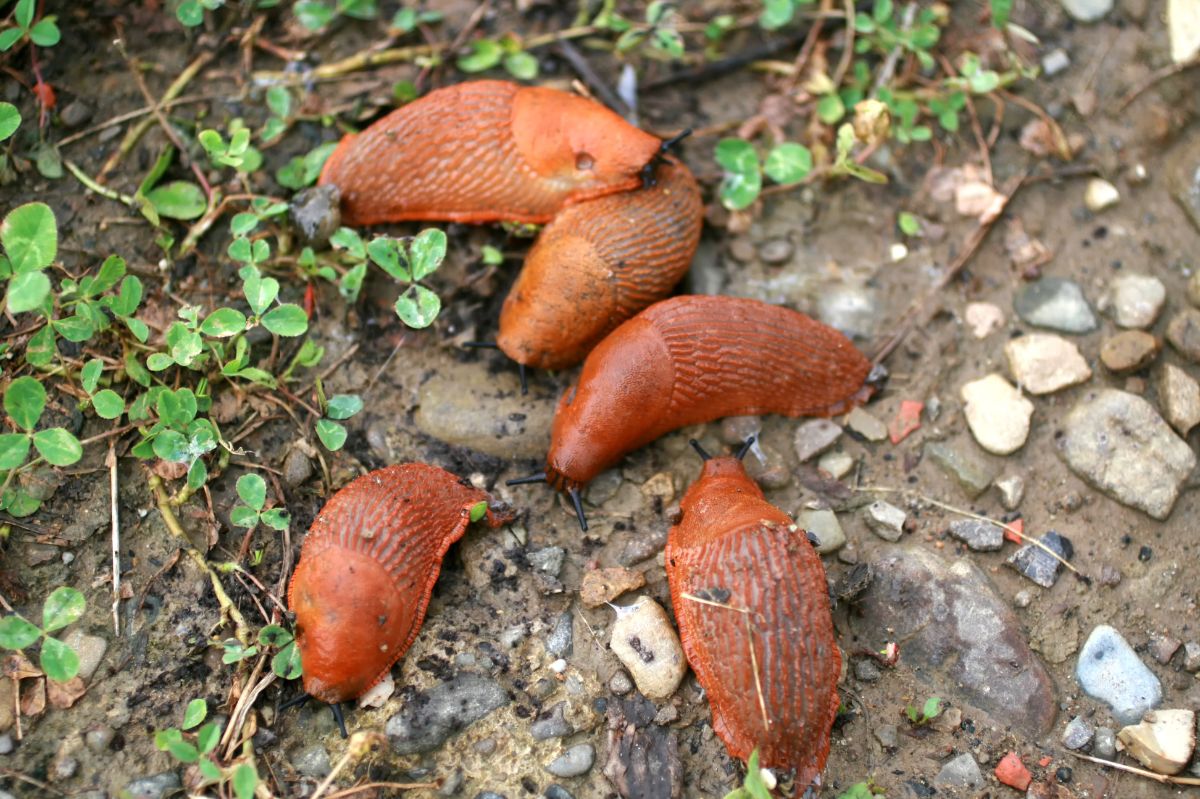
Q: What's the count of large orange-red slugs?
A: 5